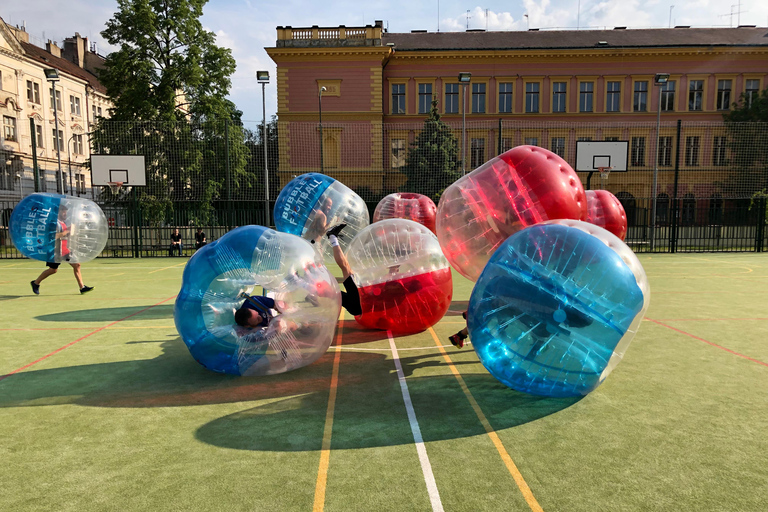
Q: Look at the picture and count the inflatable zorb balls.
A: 8